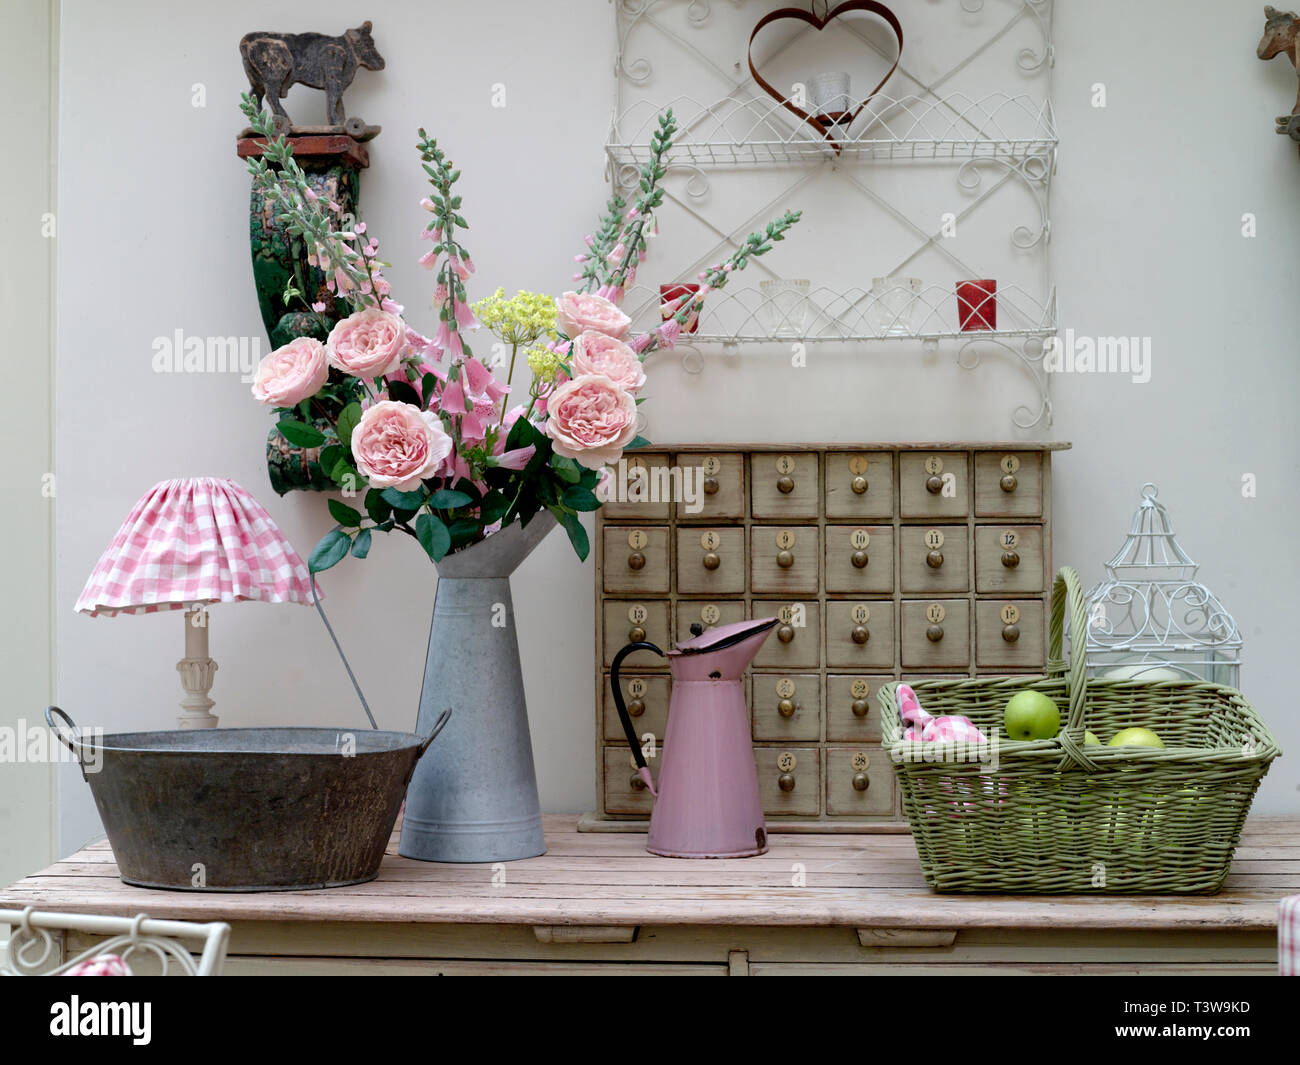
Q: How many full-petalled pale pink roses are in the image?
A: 6